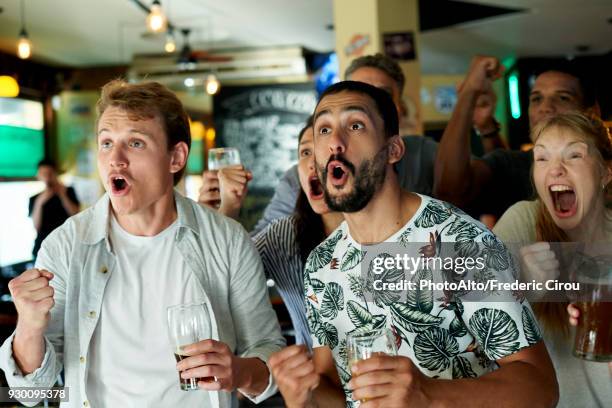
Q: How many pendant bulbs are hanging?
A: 4